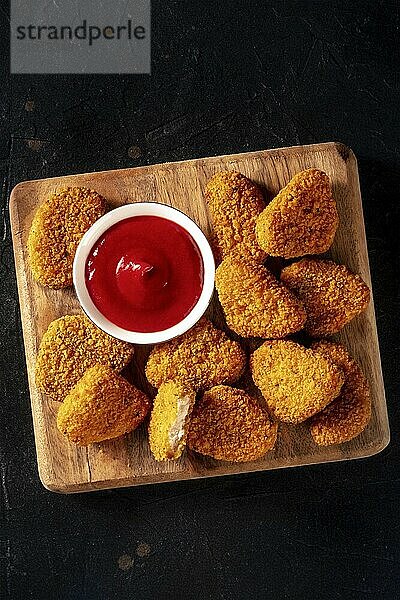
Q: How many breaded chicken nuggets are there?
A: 12